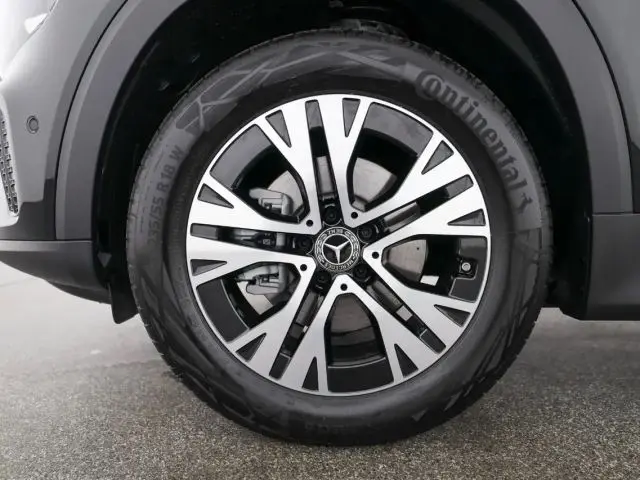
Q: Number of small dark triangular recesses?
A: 10